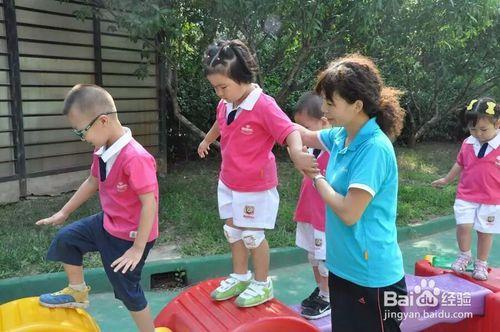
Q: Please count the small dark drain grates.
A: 1